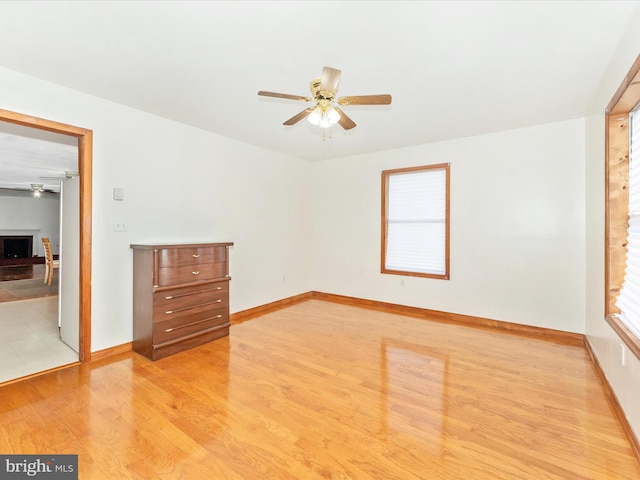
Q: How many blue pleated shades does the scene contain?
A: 0